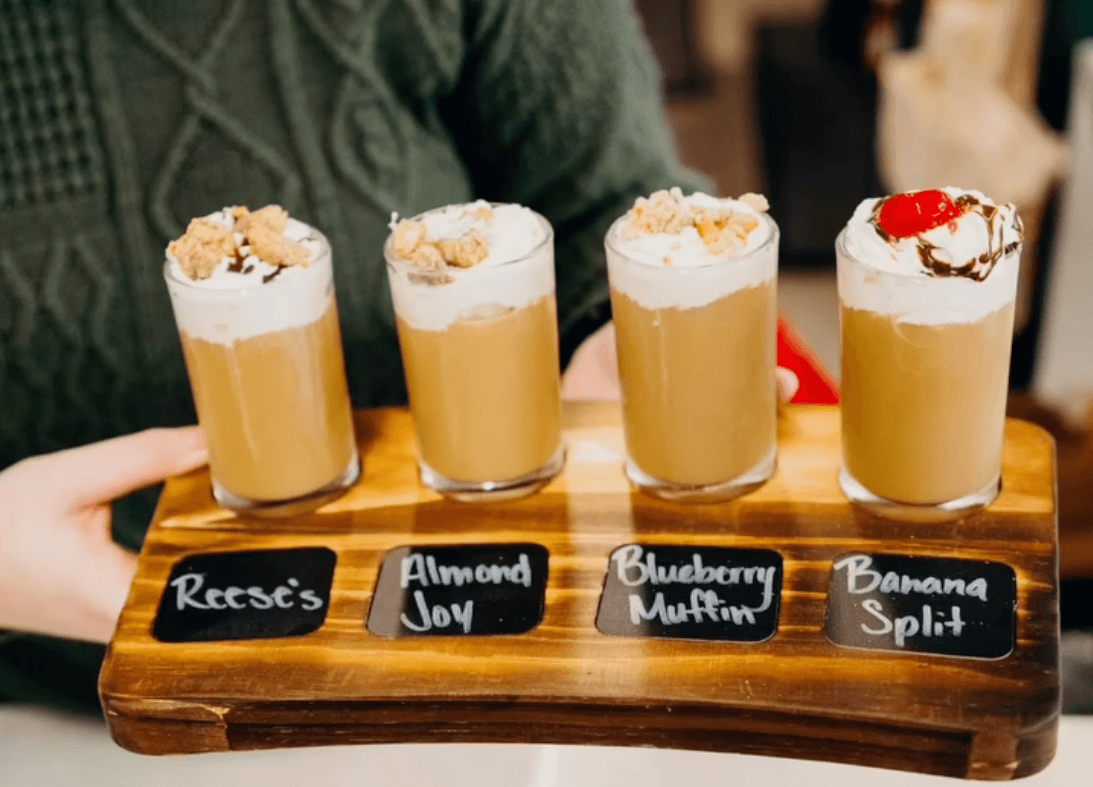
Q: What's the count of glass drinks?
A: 4